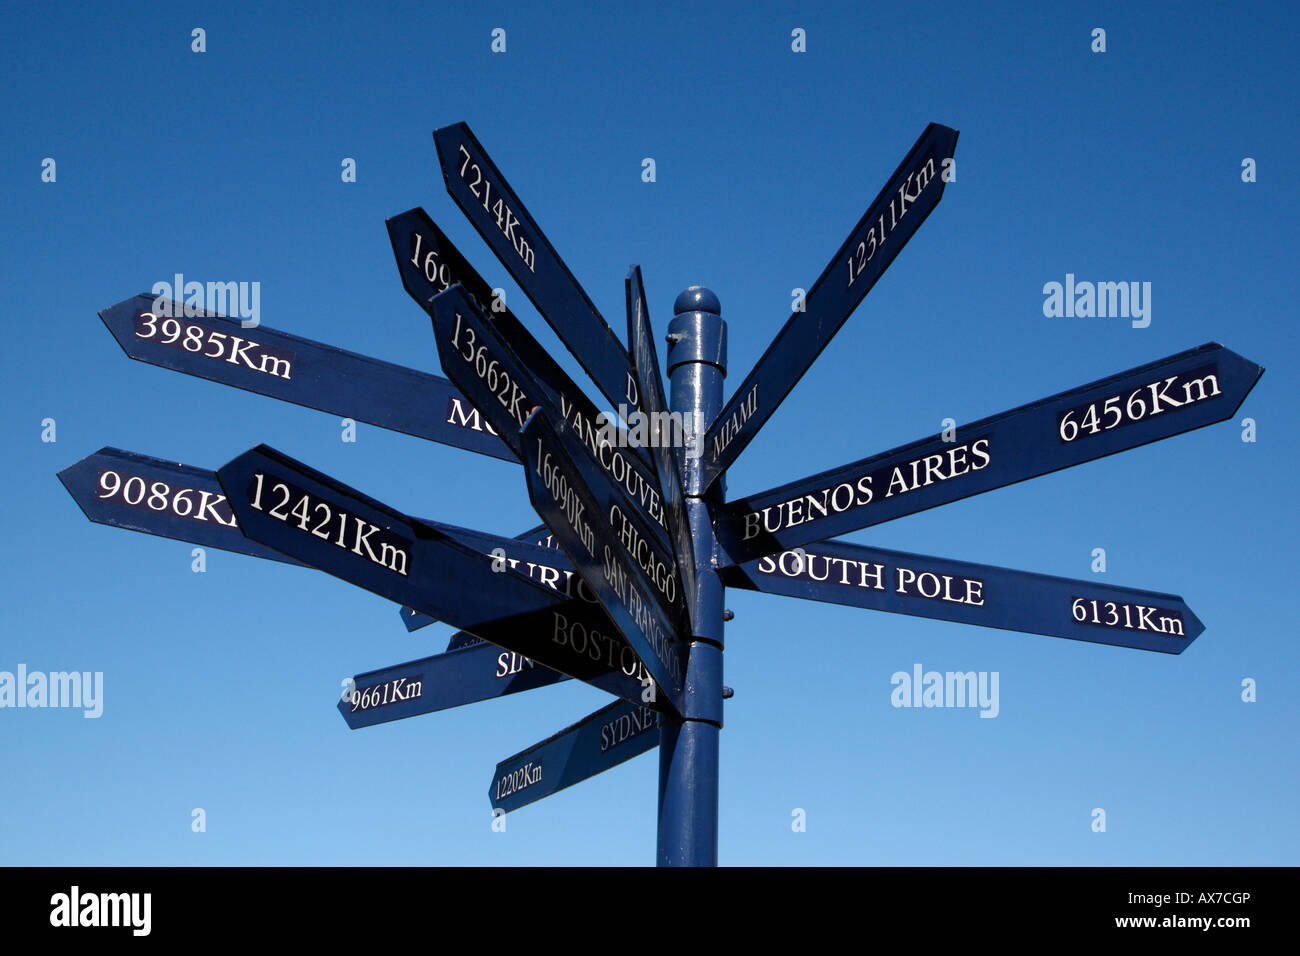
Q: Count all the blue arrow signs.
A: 15